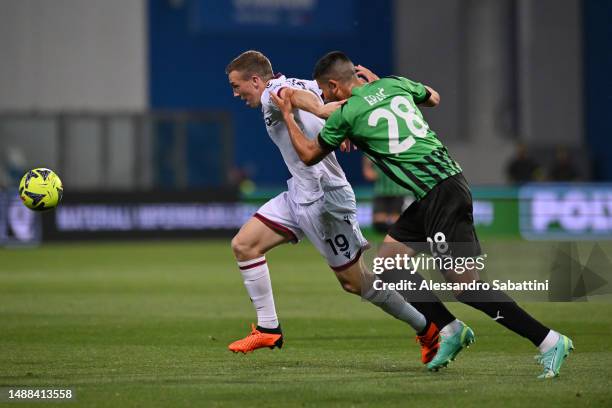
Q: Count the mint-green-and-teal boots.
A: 2